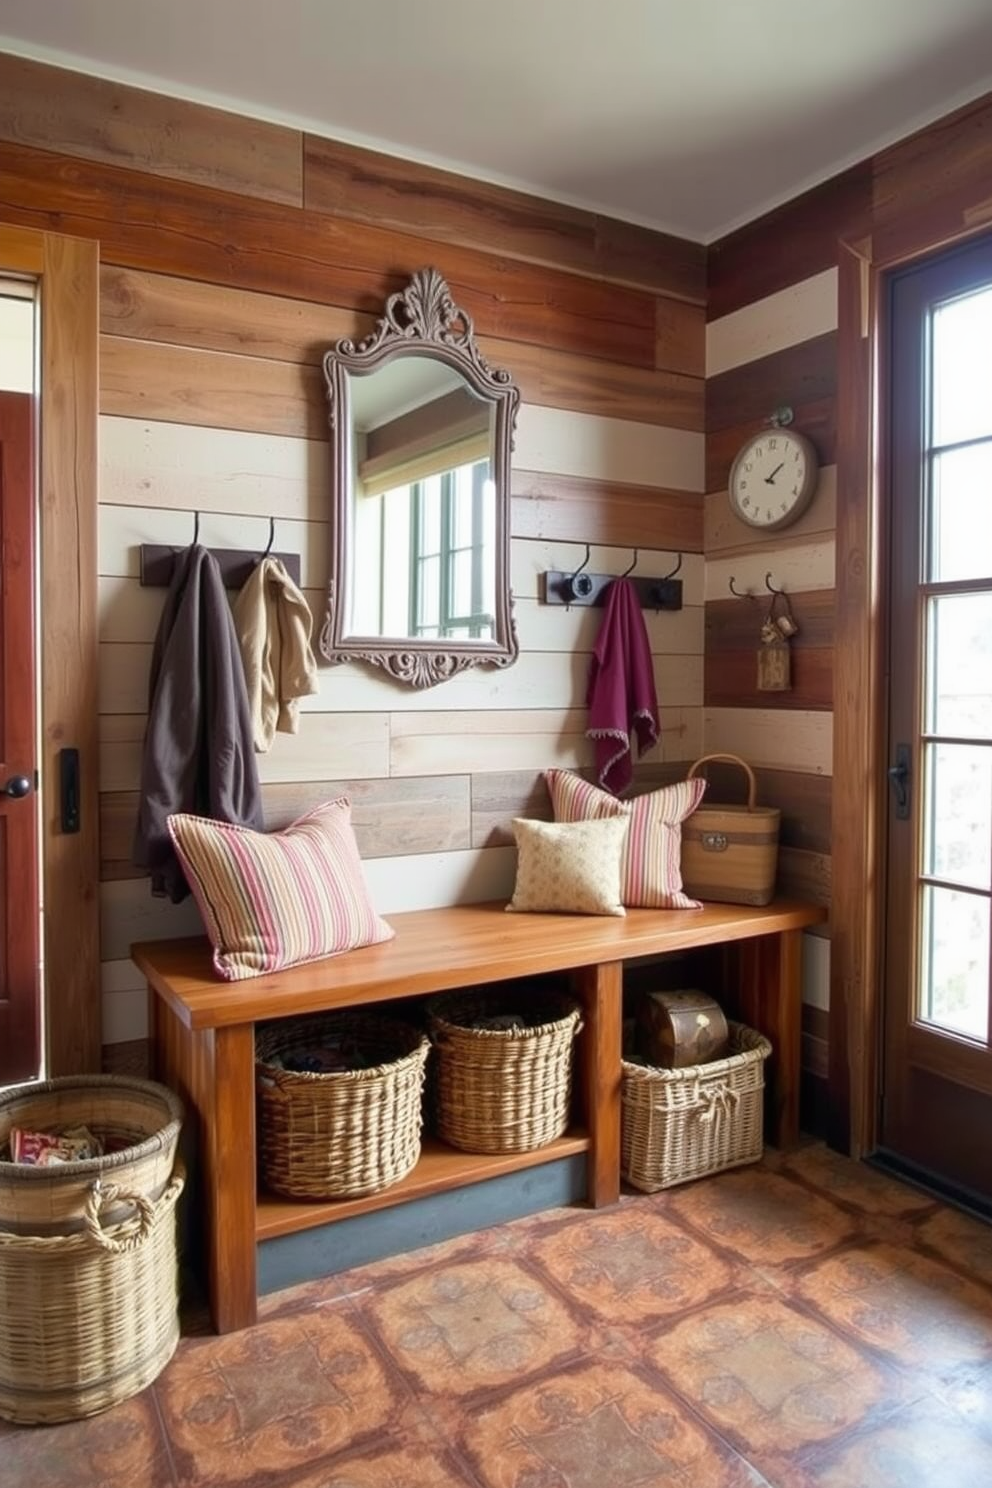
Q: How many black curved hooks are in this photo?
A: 7